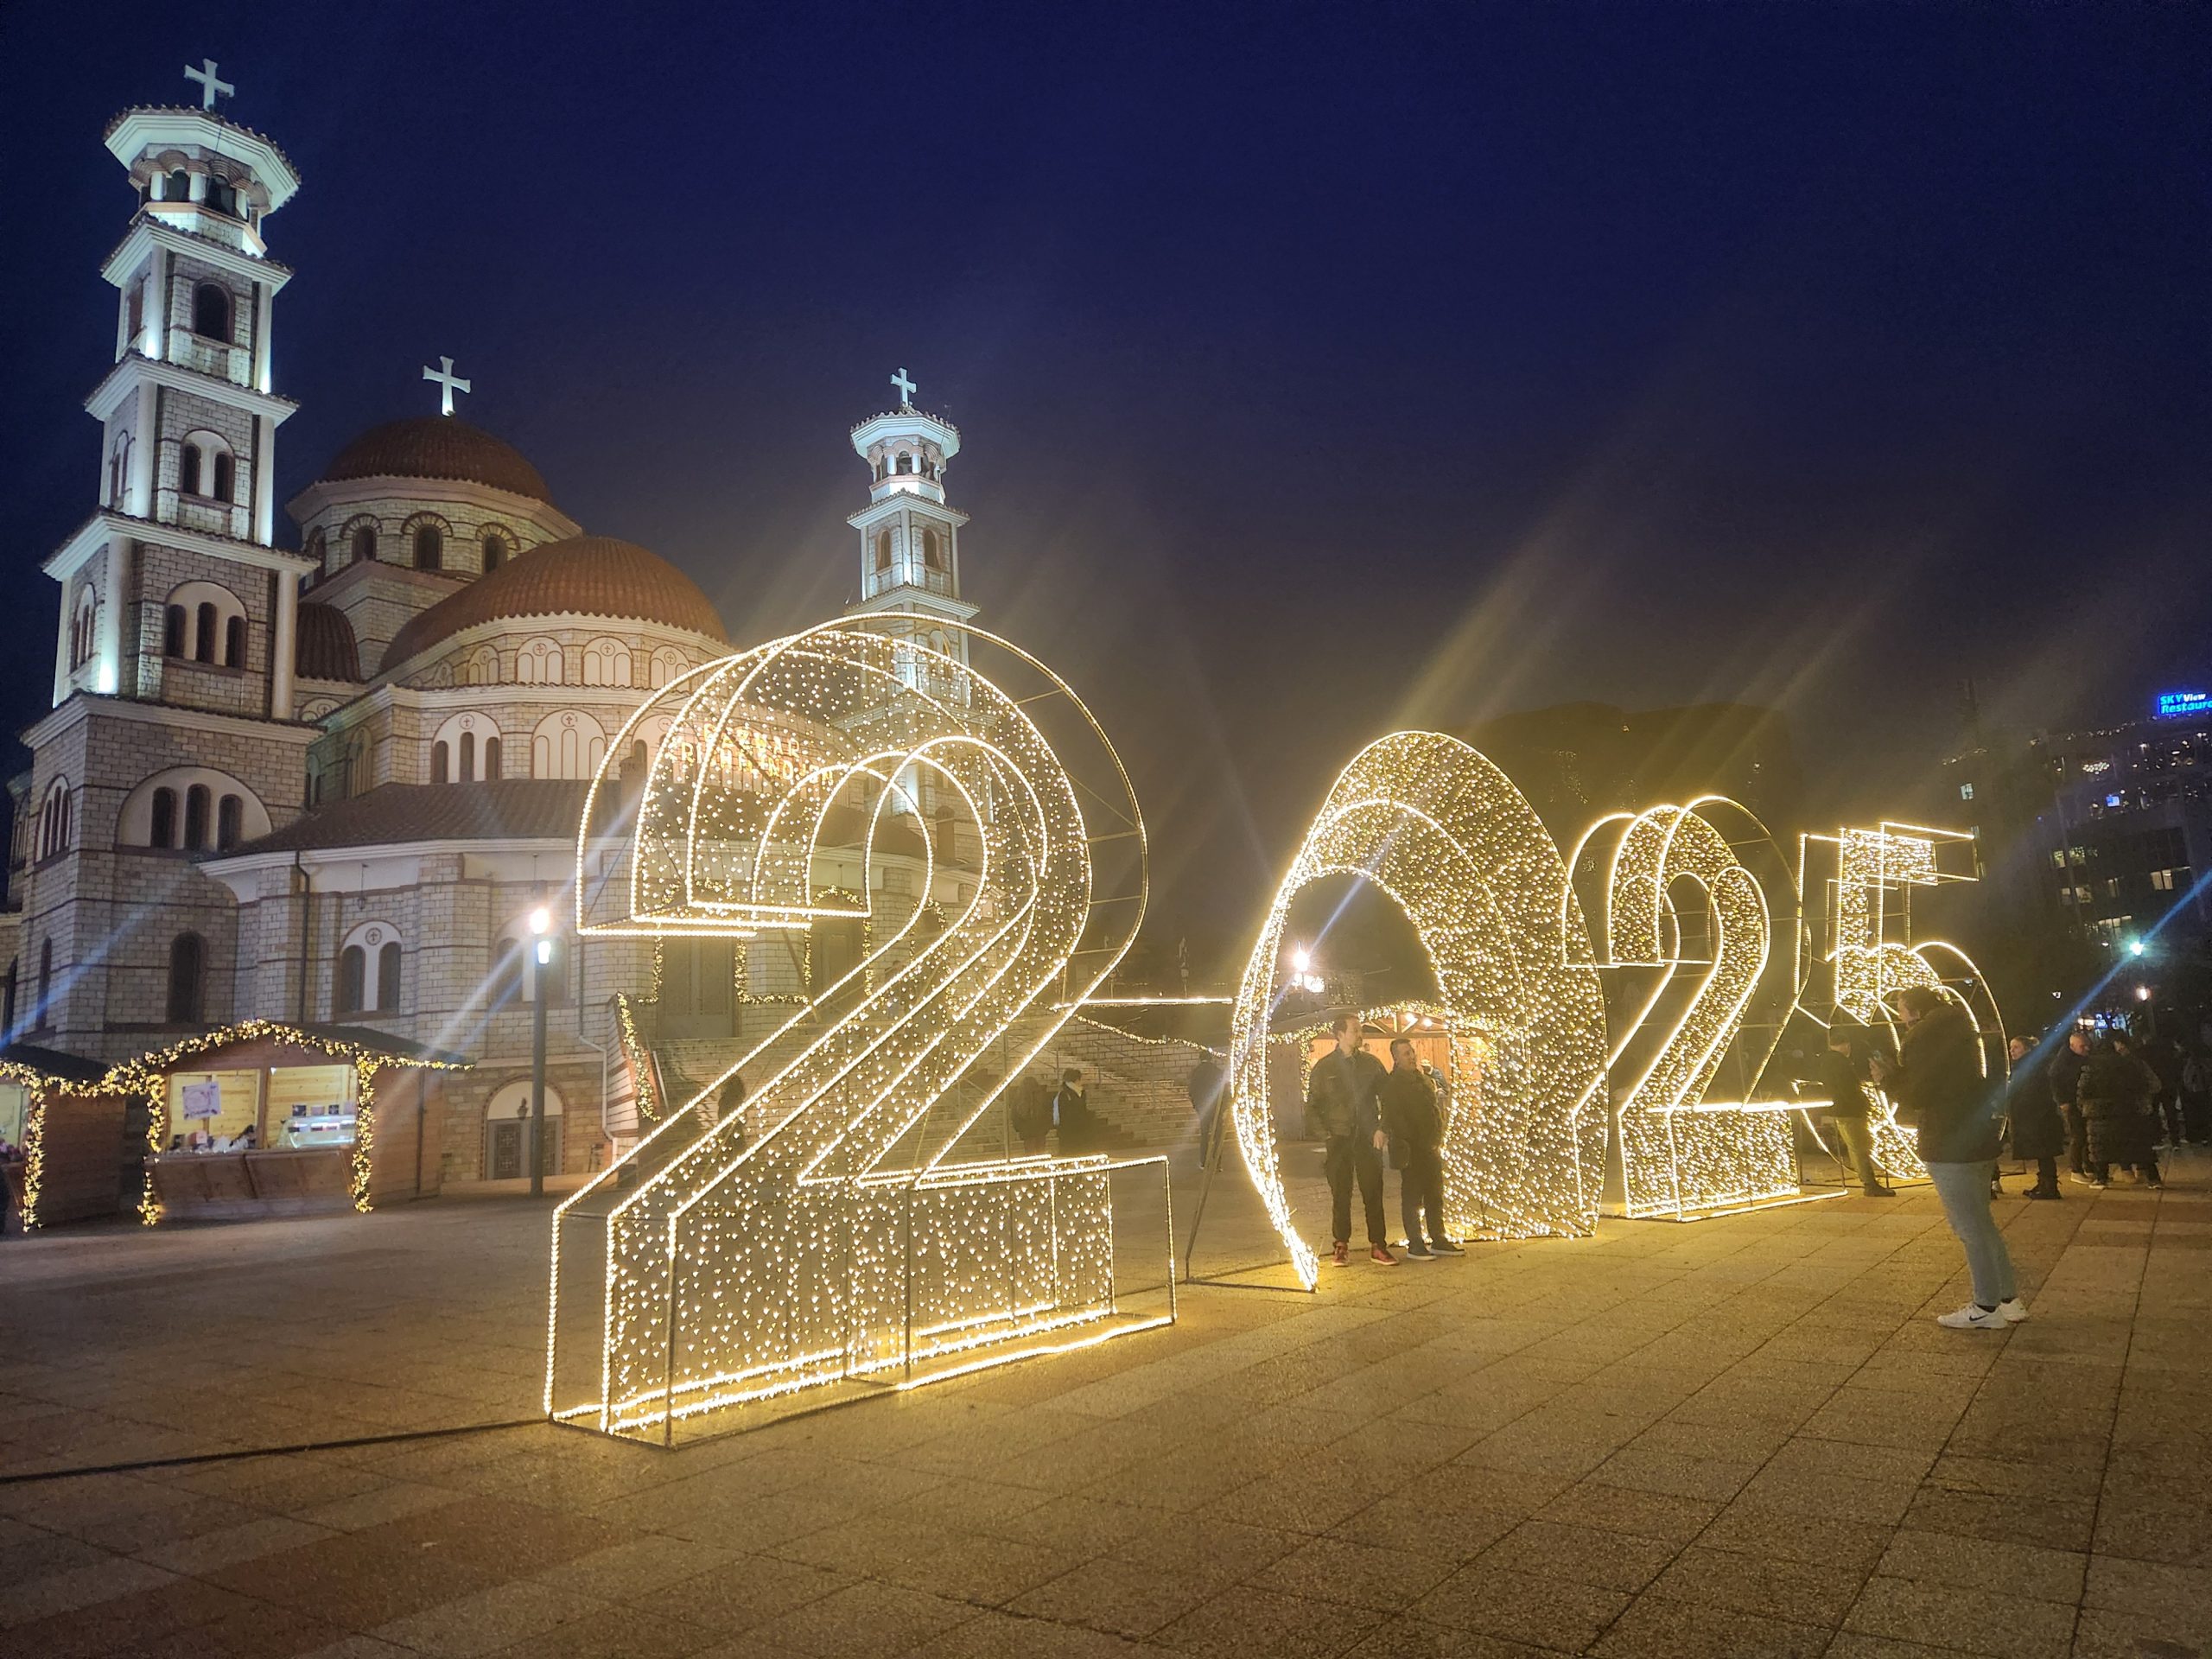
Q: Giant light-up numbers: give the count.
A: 4